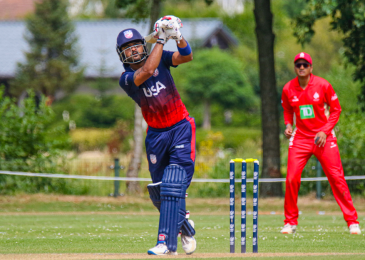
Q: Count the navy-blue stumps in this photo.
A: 3